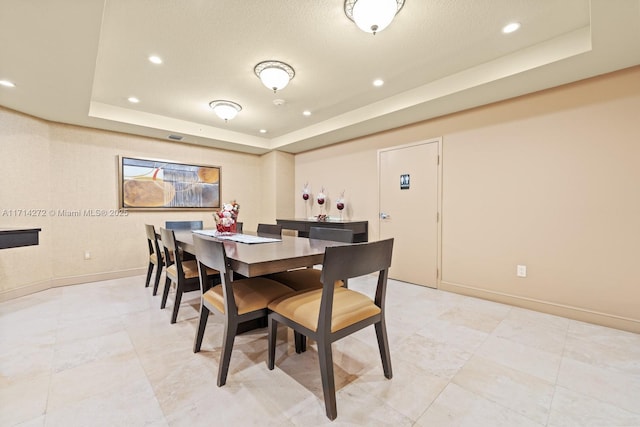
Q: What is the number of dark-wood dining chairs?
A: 8